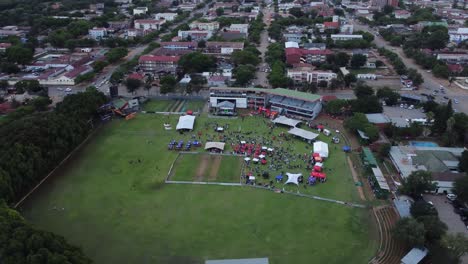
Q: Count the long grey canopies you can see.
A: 2